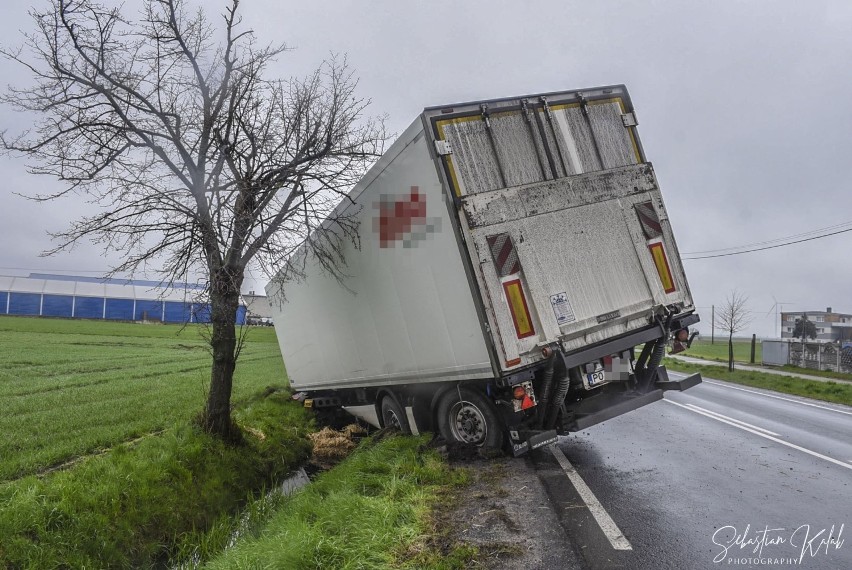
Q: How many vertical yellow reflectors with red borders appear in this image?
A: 2